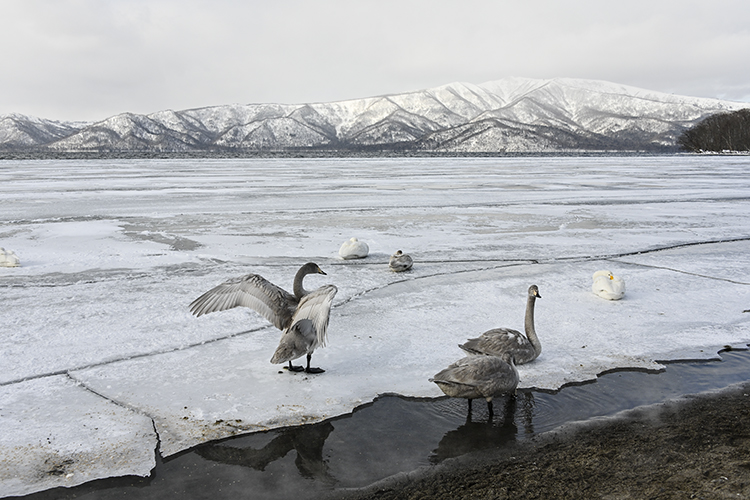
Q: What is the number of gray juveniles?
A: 4